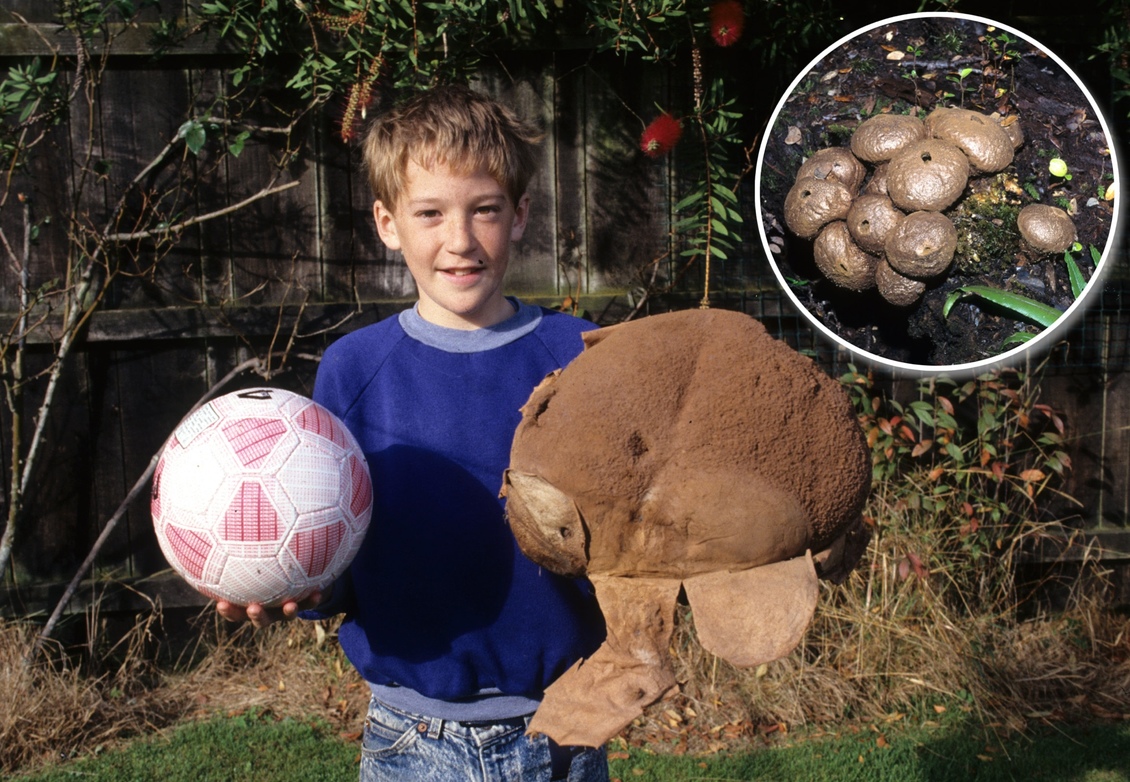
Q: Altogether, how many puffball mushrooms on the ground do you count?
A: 12